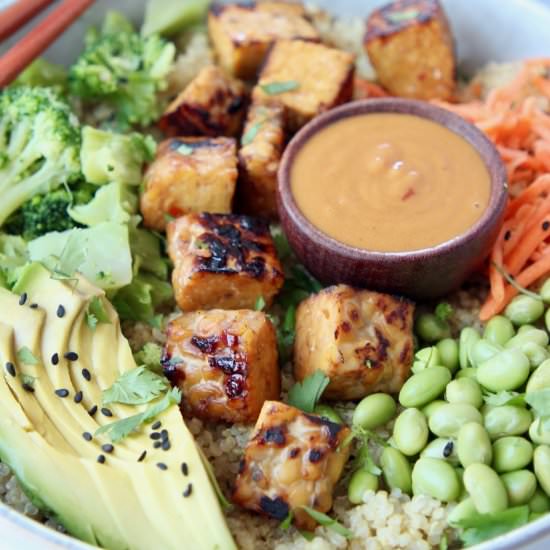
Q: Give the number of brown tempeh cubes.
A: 10